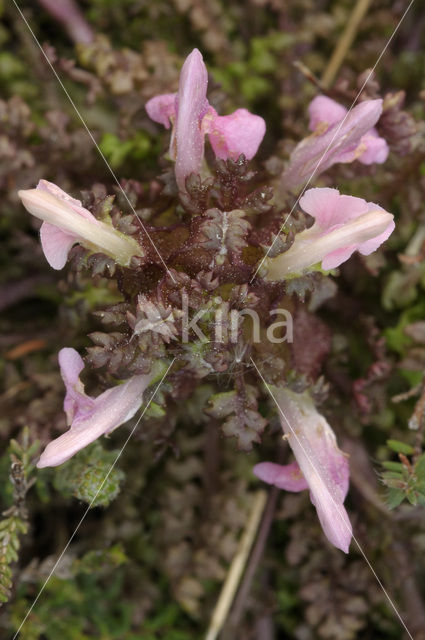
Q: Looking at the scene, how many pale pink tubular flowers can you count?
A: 6